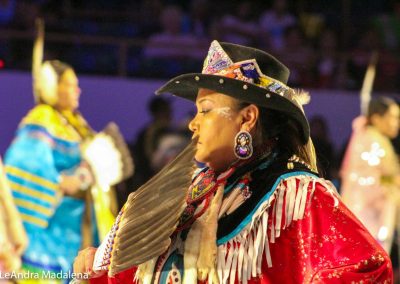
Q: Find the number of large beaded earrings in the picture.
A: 1